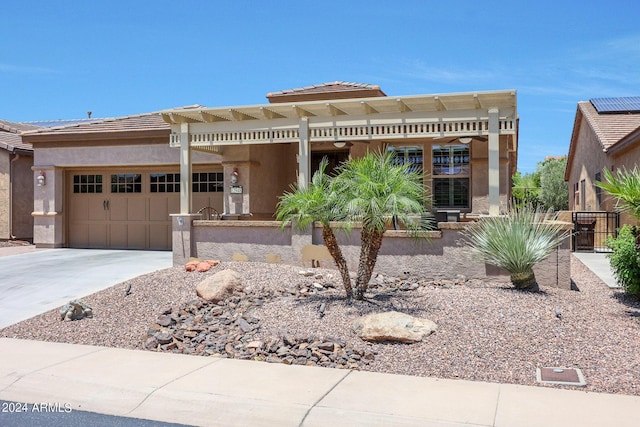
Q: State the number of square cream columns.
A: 3